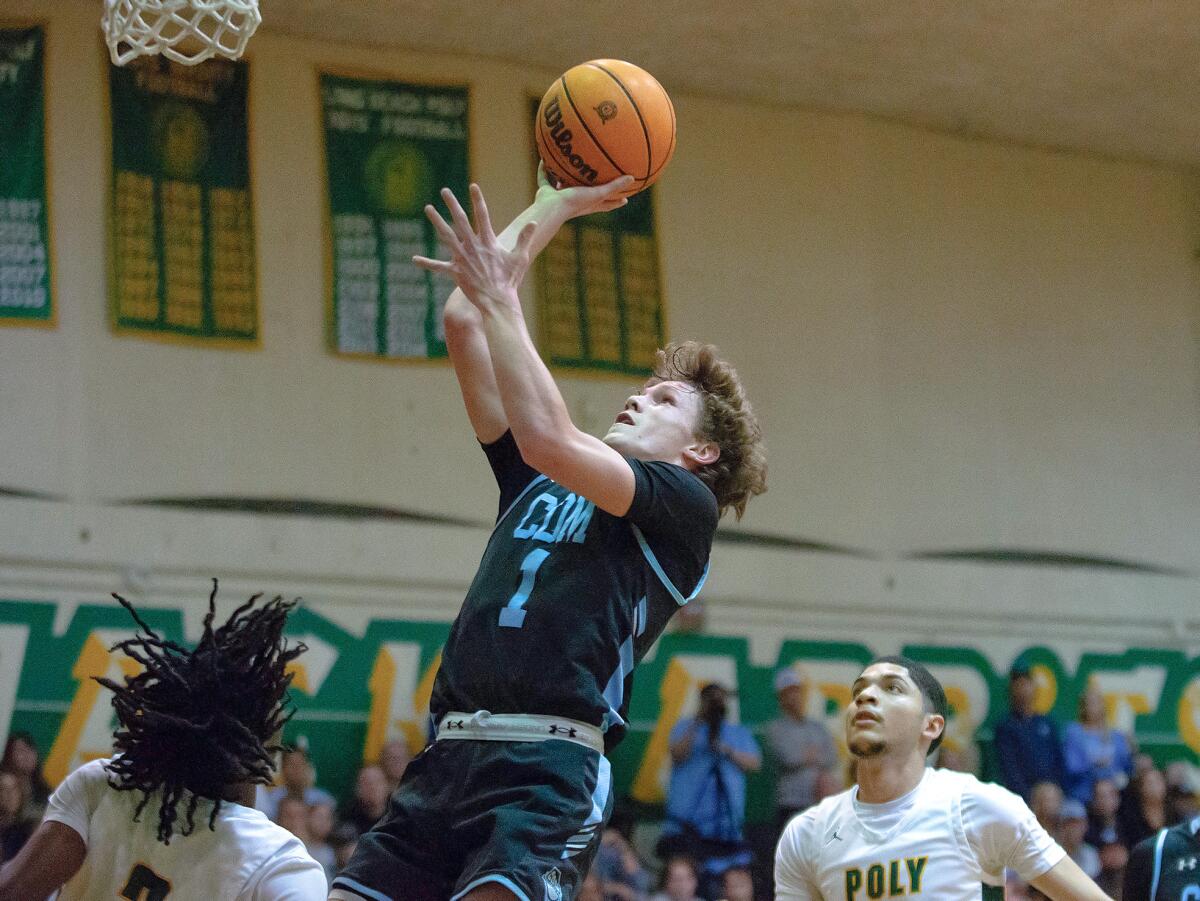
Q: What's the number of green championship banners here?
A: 4